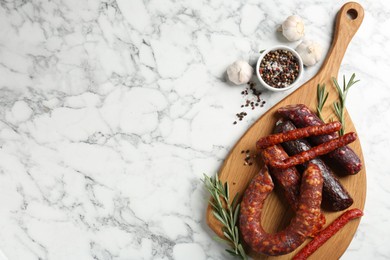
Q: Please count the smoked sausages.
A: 7